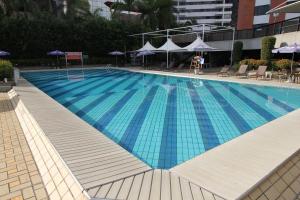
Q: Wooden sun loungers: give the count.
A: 3